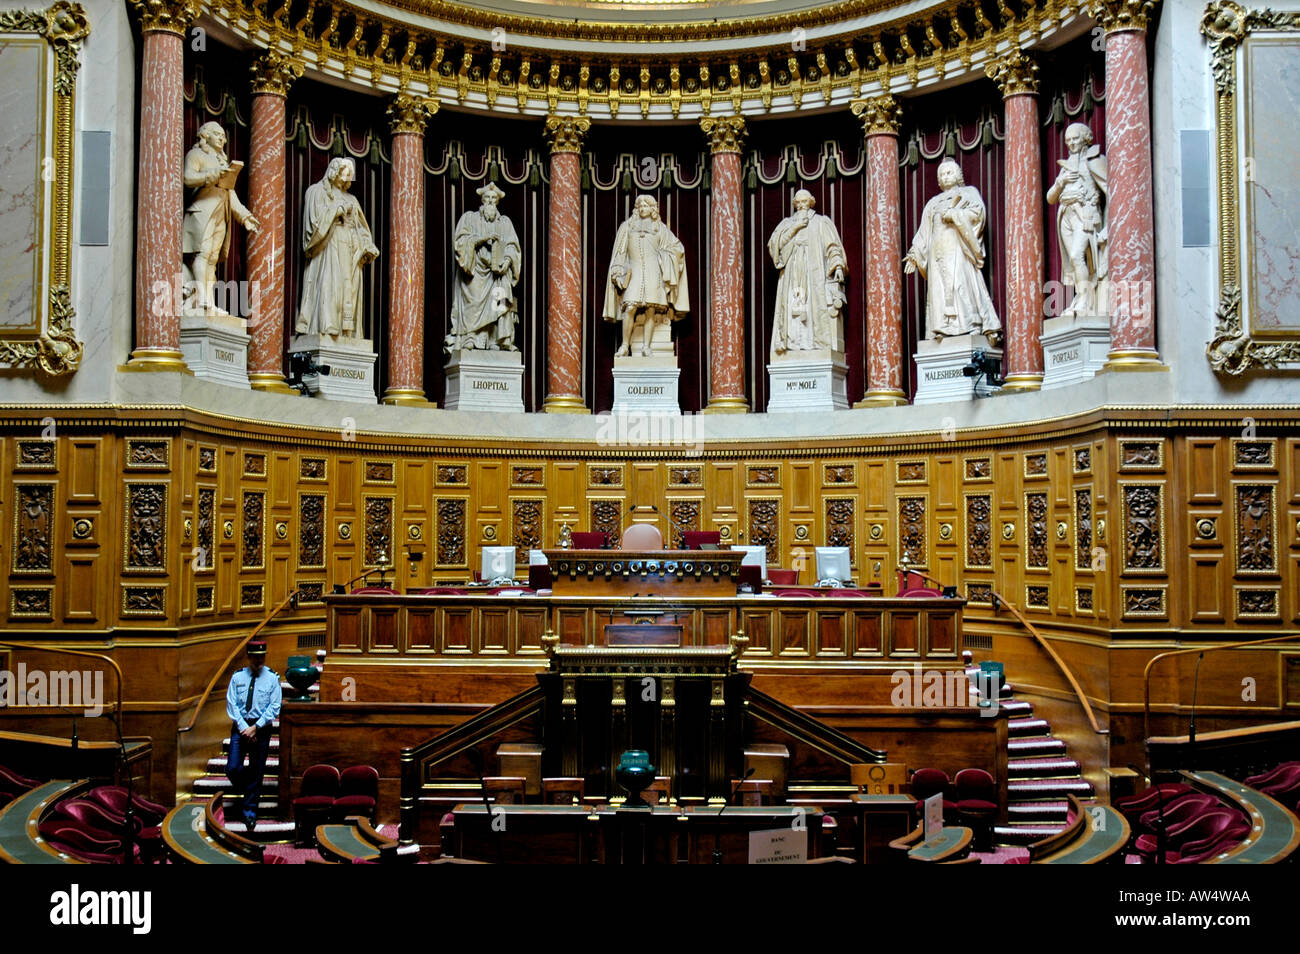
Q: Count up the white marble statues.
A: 7